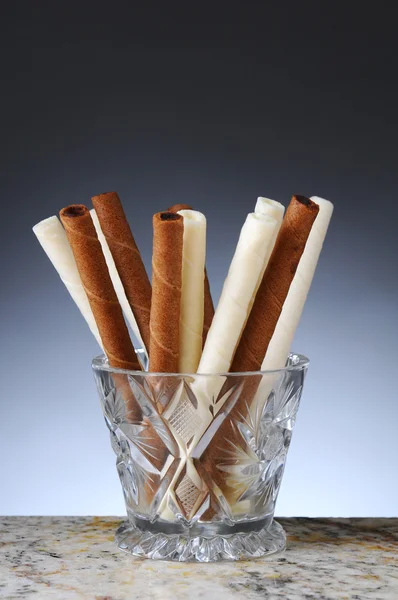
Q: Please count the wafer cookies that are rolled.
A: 11